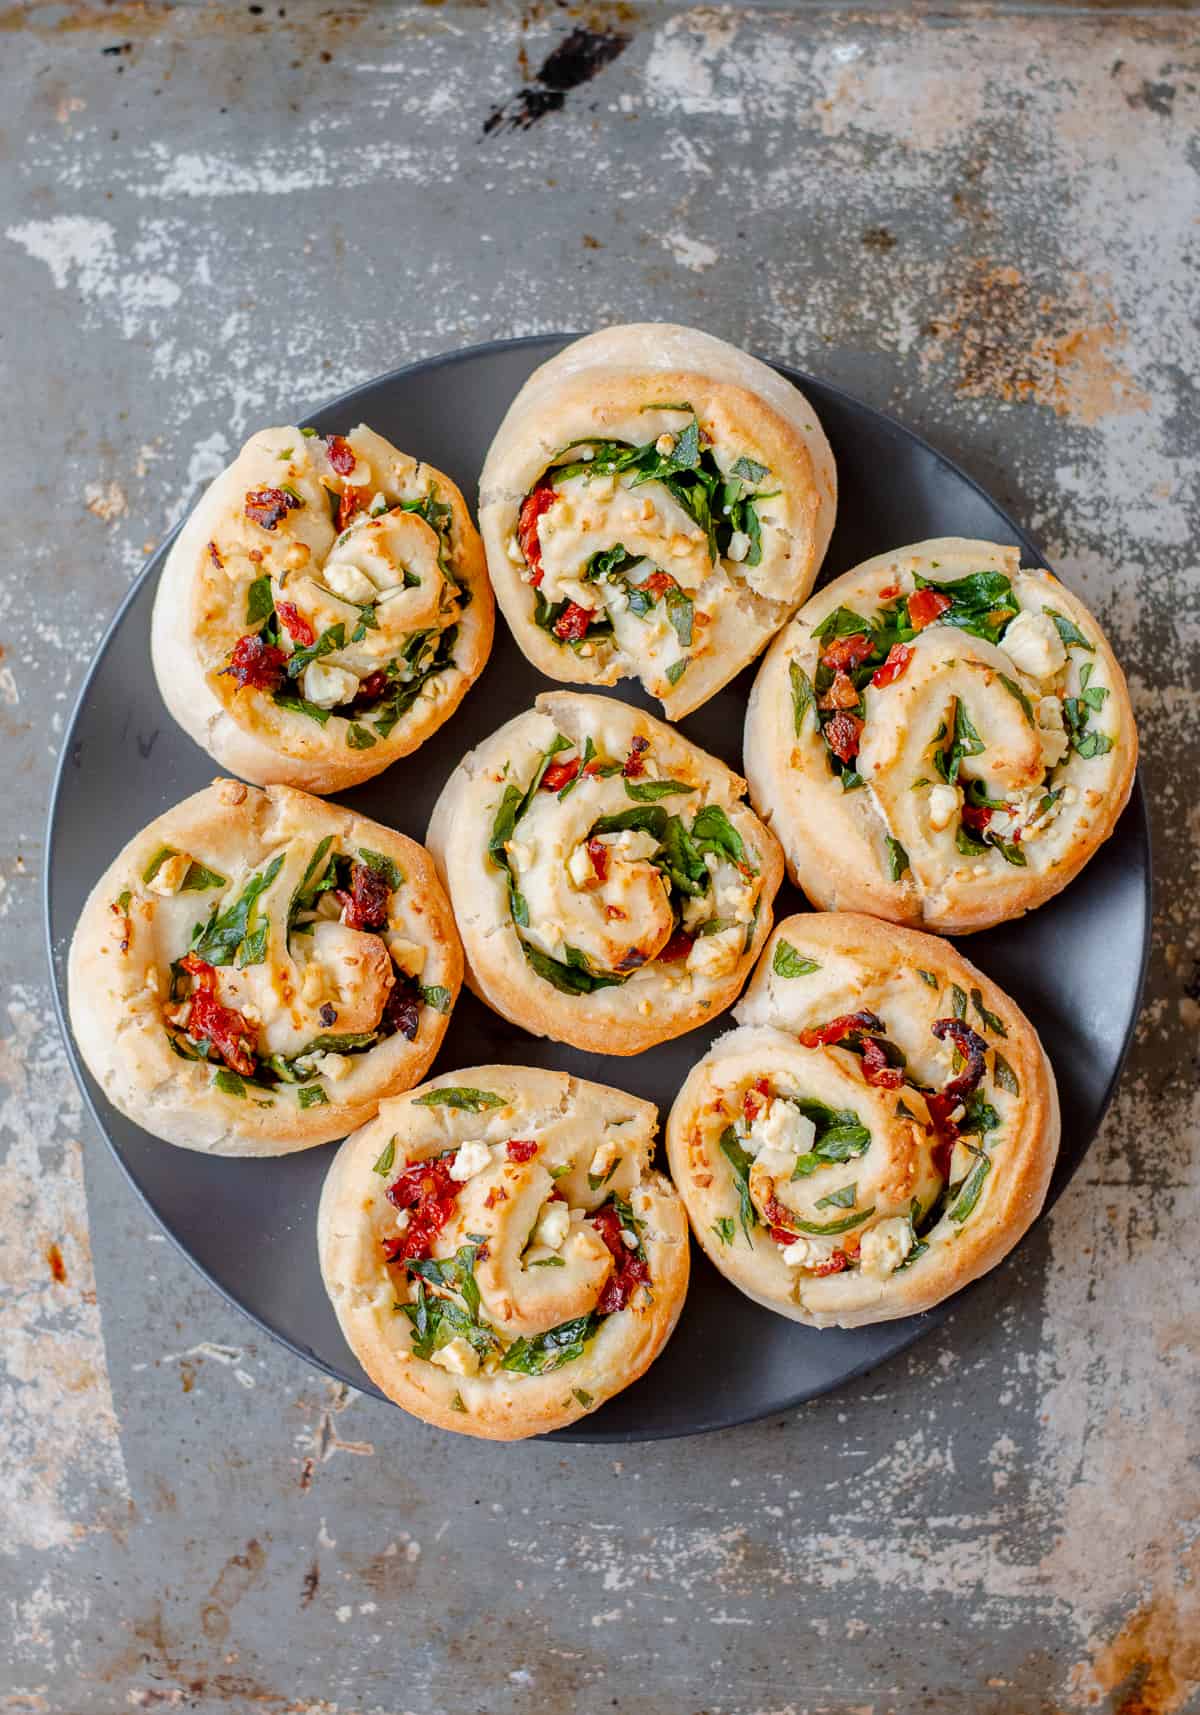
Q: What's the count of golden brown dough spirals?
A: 7